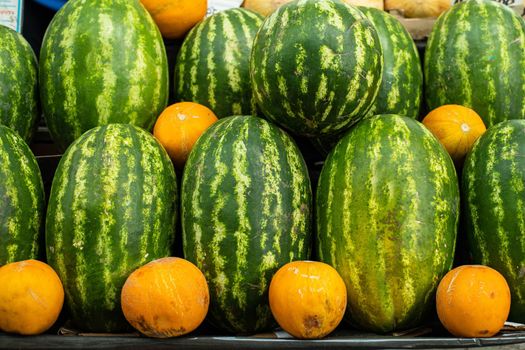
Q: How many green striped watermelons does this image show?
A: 11